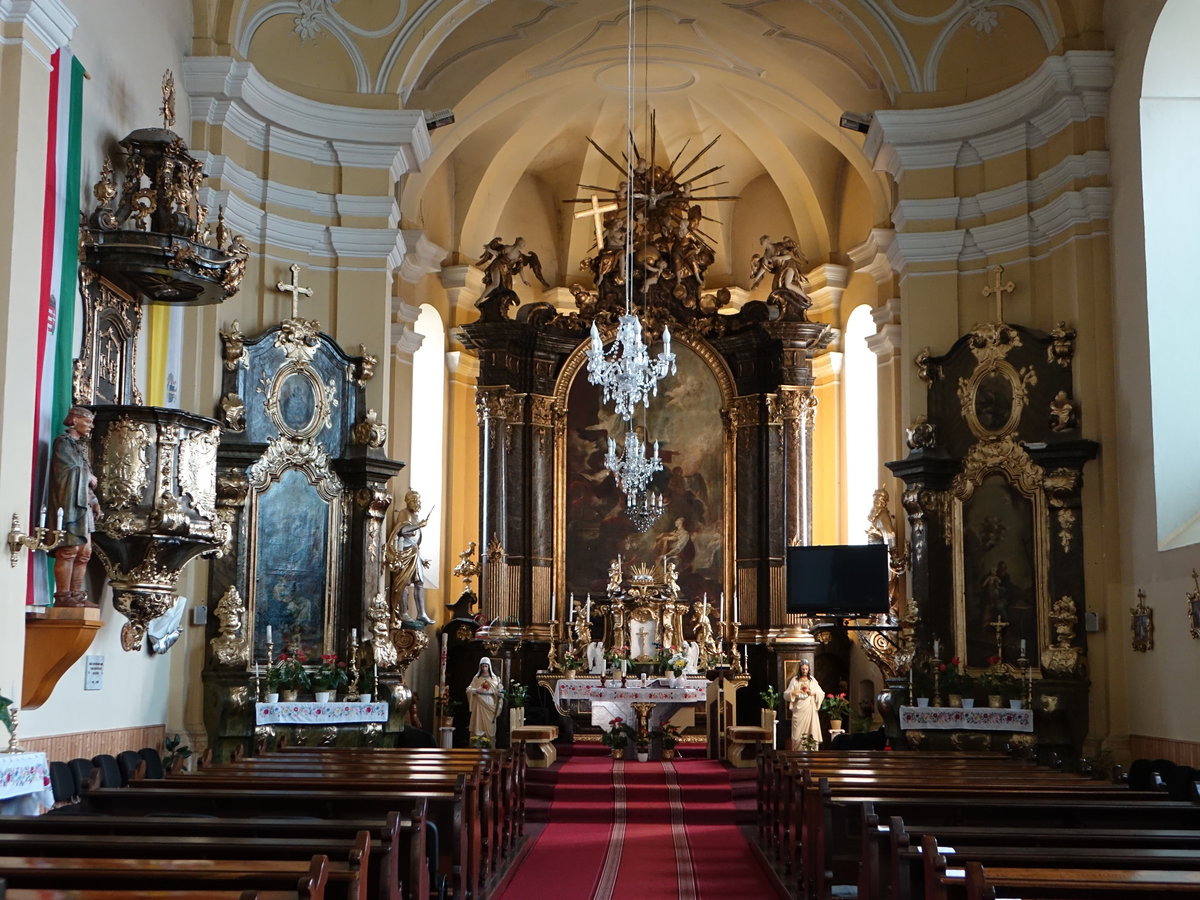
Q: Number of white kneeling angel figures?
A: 2